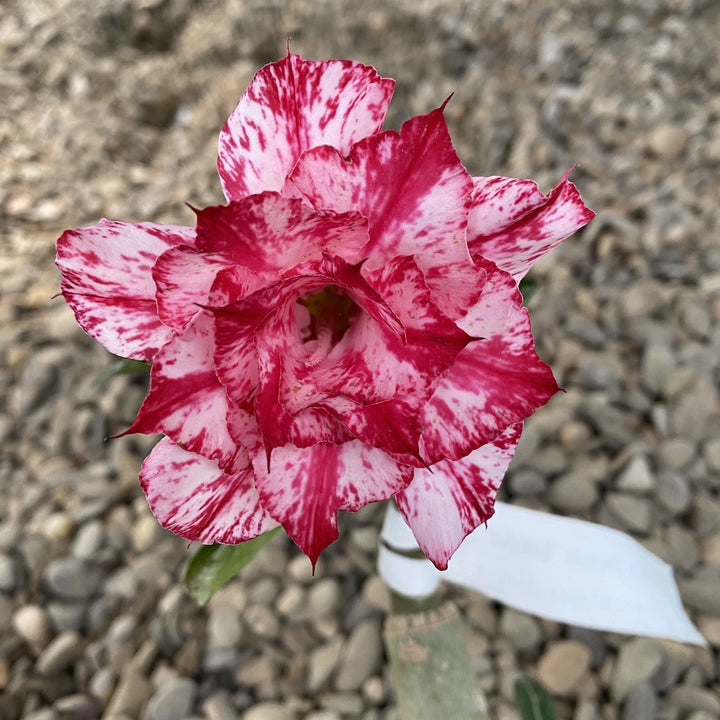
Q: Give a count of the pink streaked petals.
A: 15